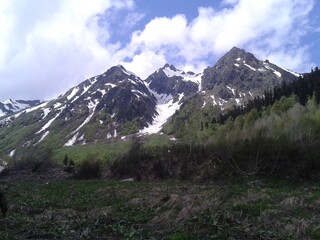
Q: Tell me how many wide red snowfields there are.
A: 0